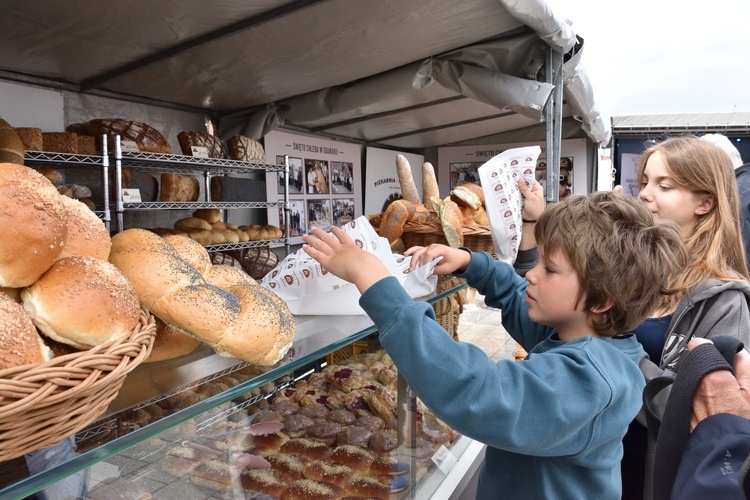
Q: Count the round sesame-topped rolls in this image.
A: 4